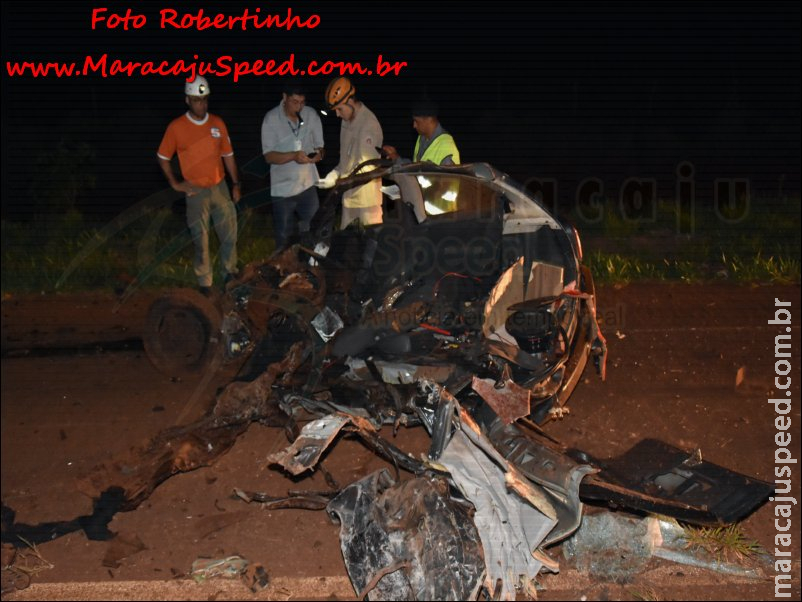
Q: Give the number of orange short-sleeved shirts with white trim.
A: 1